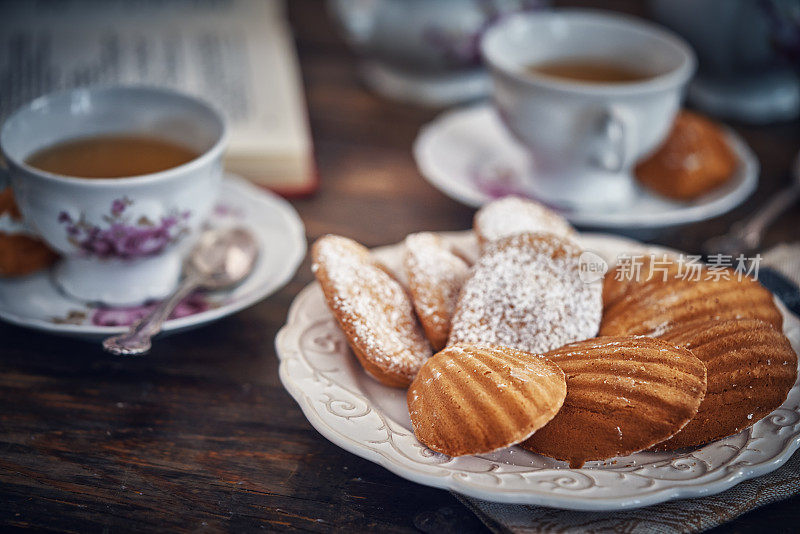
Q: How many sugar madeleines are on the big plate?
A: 4